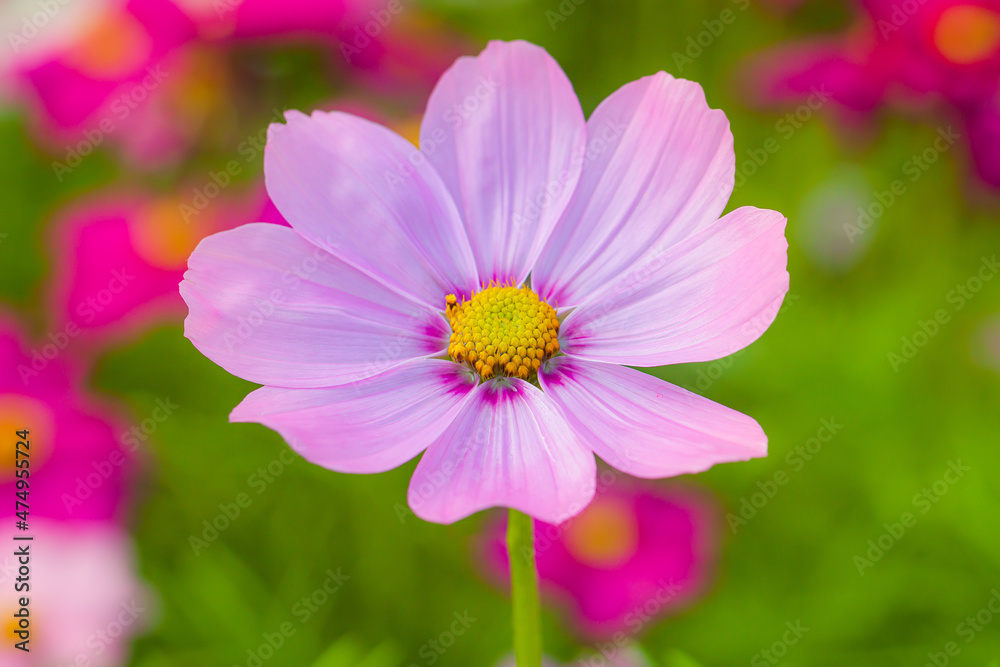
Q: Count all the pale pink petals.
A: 8